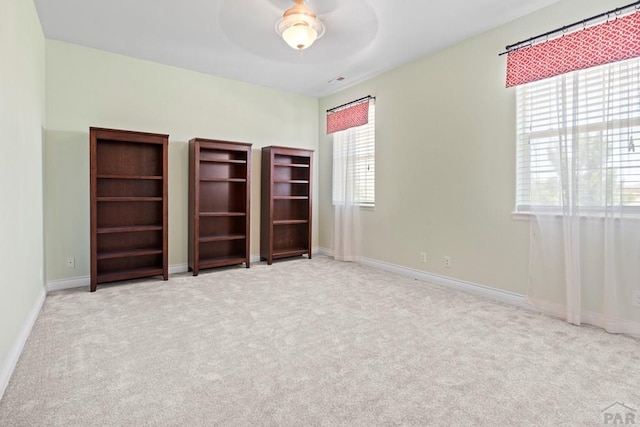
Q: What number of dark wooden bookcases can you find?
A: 3